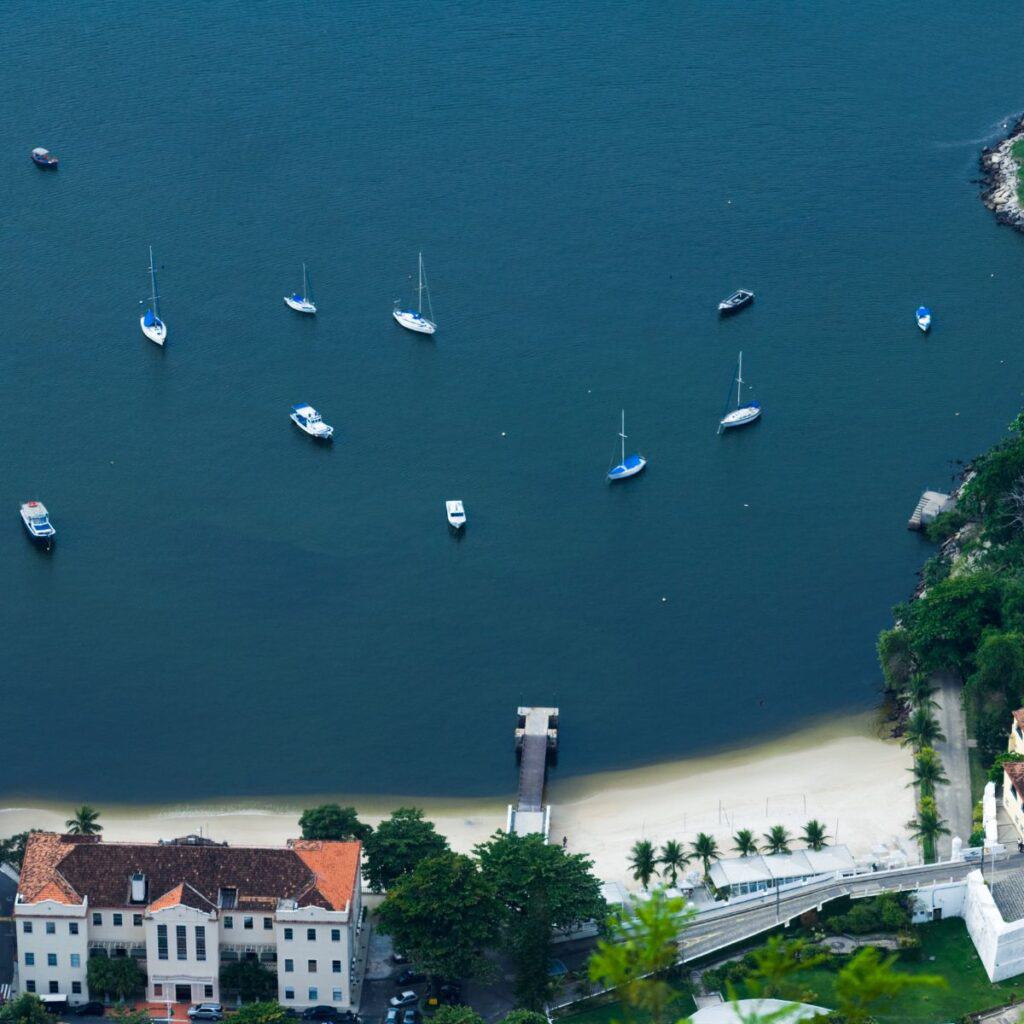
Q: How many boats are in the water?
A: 11